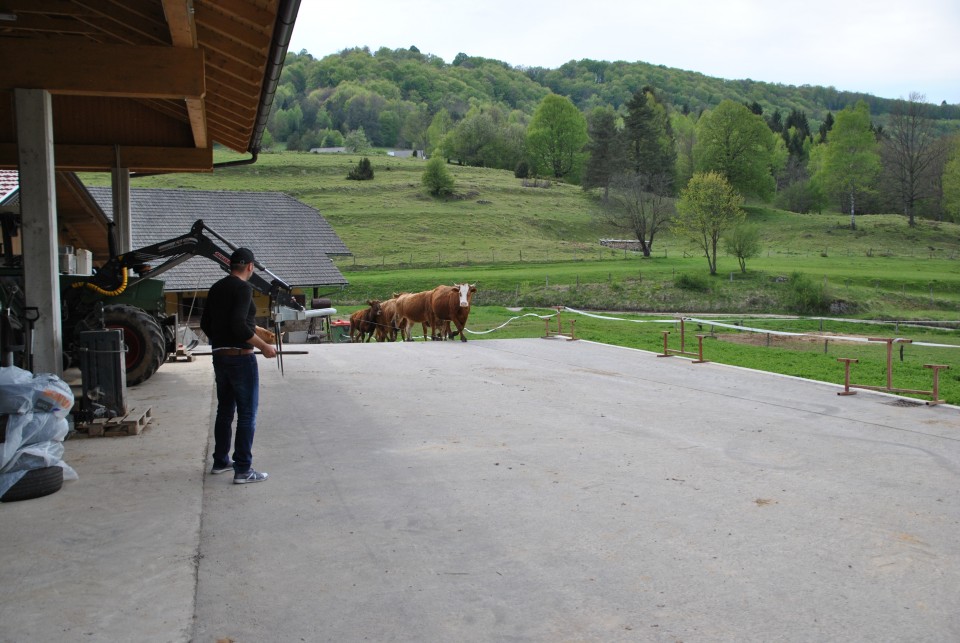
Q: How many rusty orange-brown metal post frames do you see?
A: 3